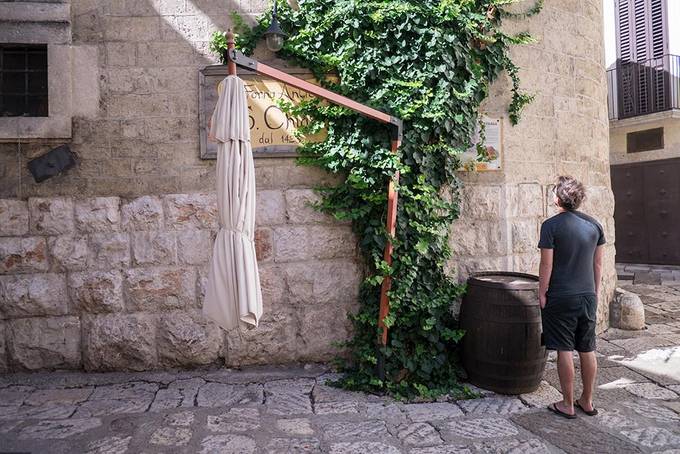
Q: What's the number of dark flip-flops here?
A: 2